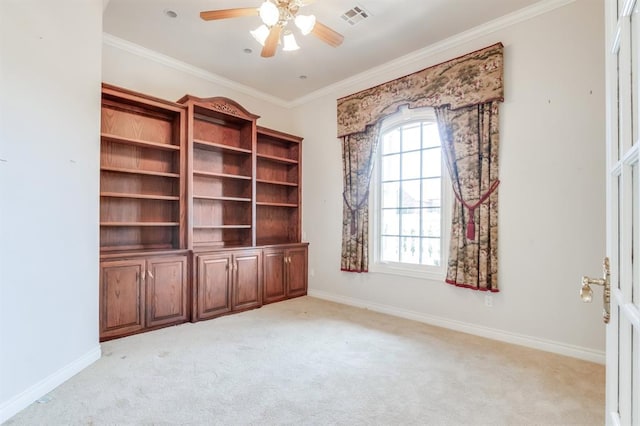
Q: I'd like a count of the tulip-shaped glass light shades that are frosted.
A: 4